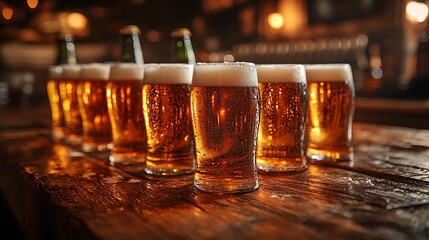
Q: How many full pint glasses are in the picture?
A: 8